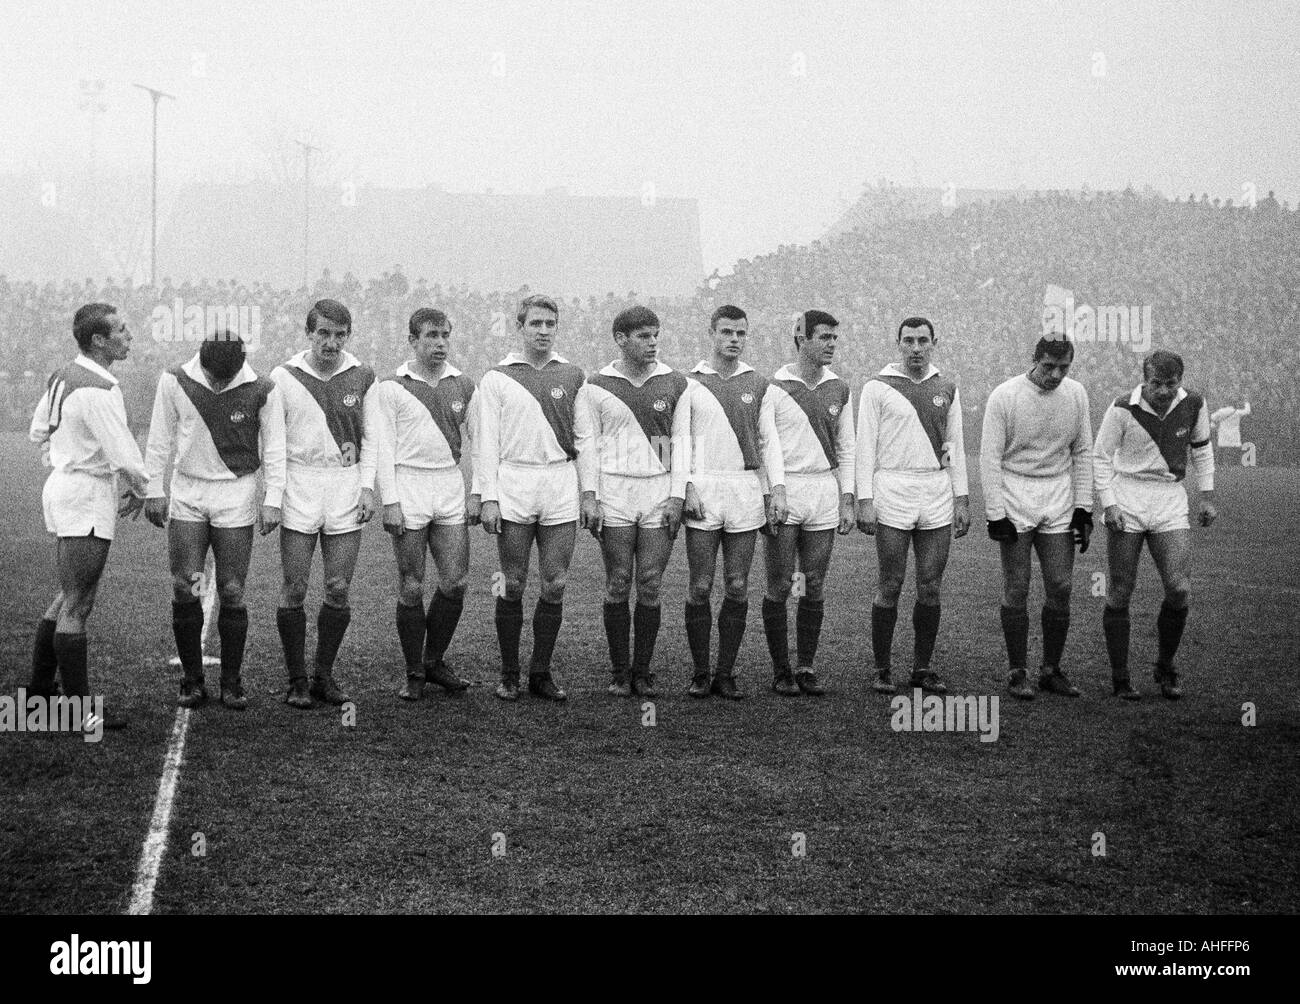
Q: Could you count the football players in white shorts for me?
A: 11